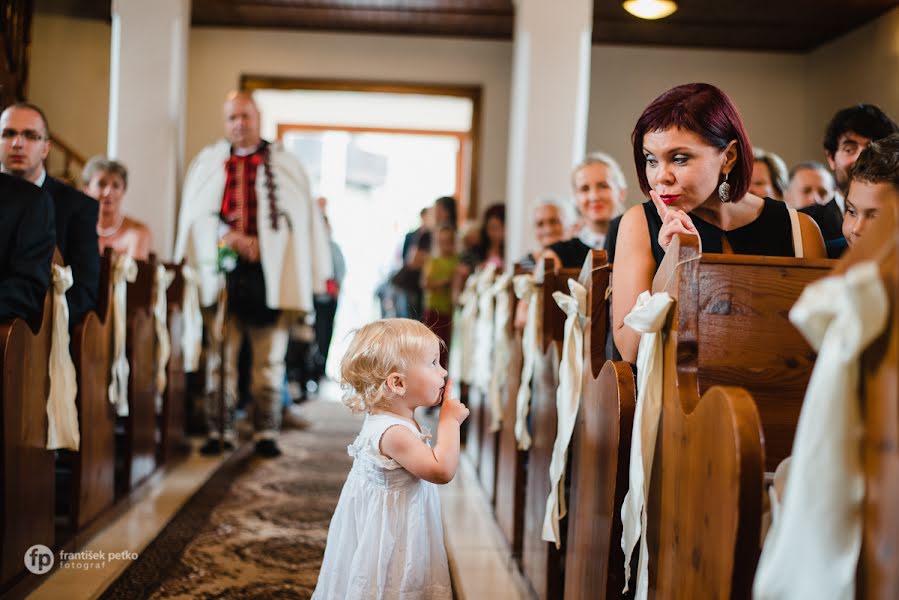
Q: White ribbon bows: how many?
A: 11